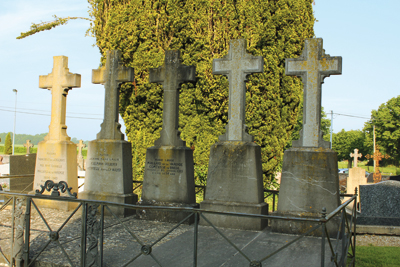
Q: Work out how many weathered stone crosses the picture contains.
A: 5